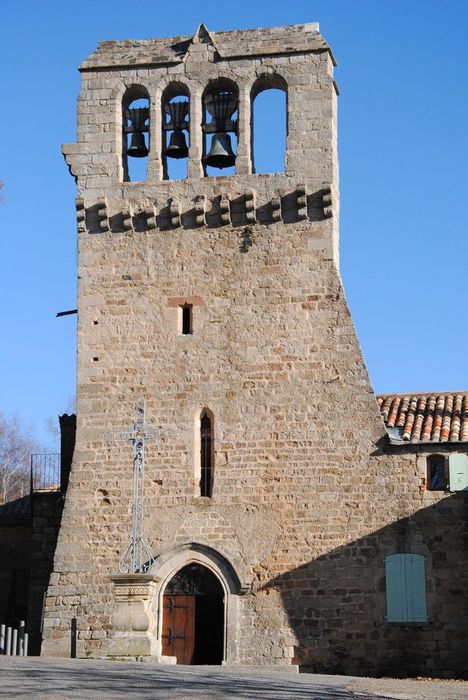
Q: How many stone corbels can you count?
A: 11